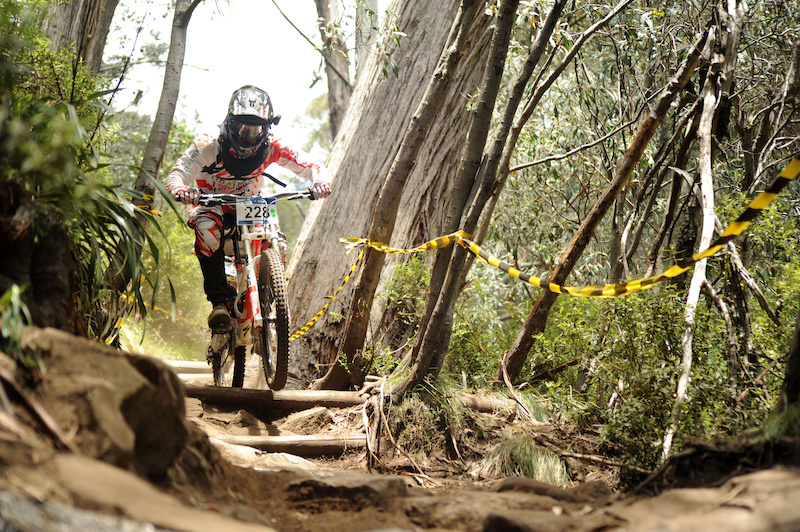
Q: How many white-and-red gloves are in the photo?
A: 2